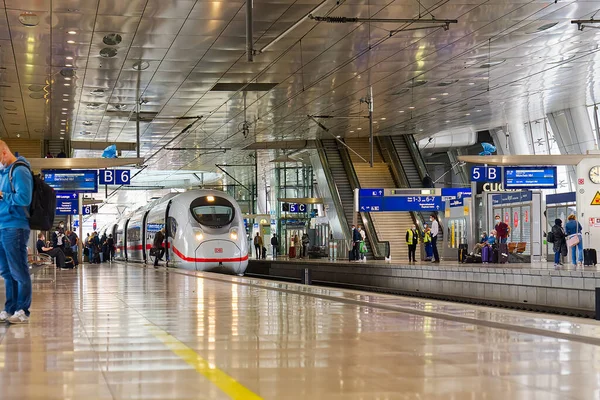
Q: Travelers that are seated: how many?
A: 3